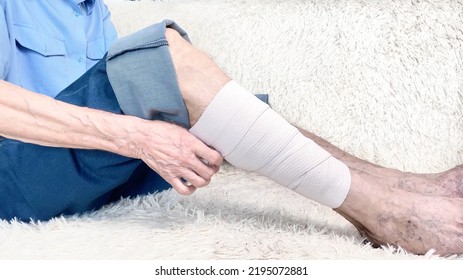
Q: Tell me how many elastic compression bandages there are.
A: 1